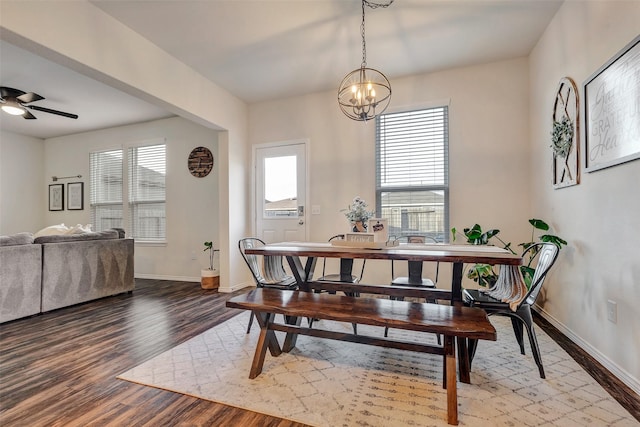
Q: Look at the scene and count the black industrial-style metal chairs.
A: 4